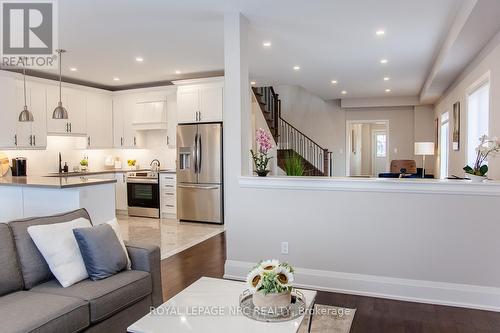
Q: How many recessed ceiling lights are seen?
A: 13